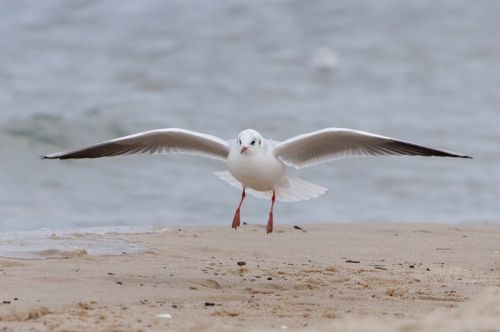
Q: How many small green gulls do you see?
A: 0